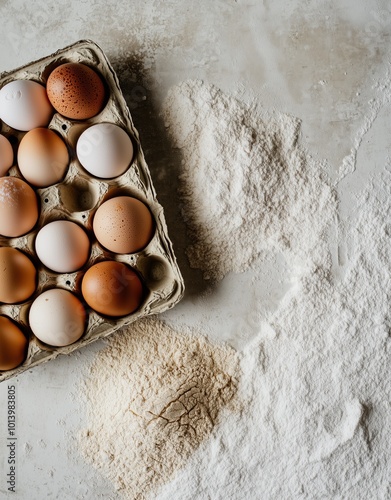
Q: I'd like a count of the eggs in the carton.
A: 12